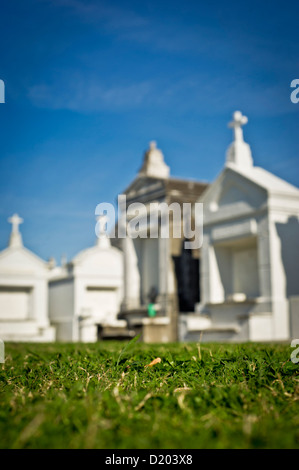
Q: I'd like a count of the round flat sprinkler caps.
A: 0